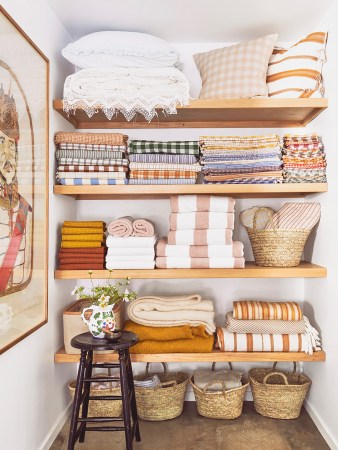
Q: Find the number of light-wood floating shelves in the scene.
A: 4